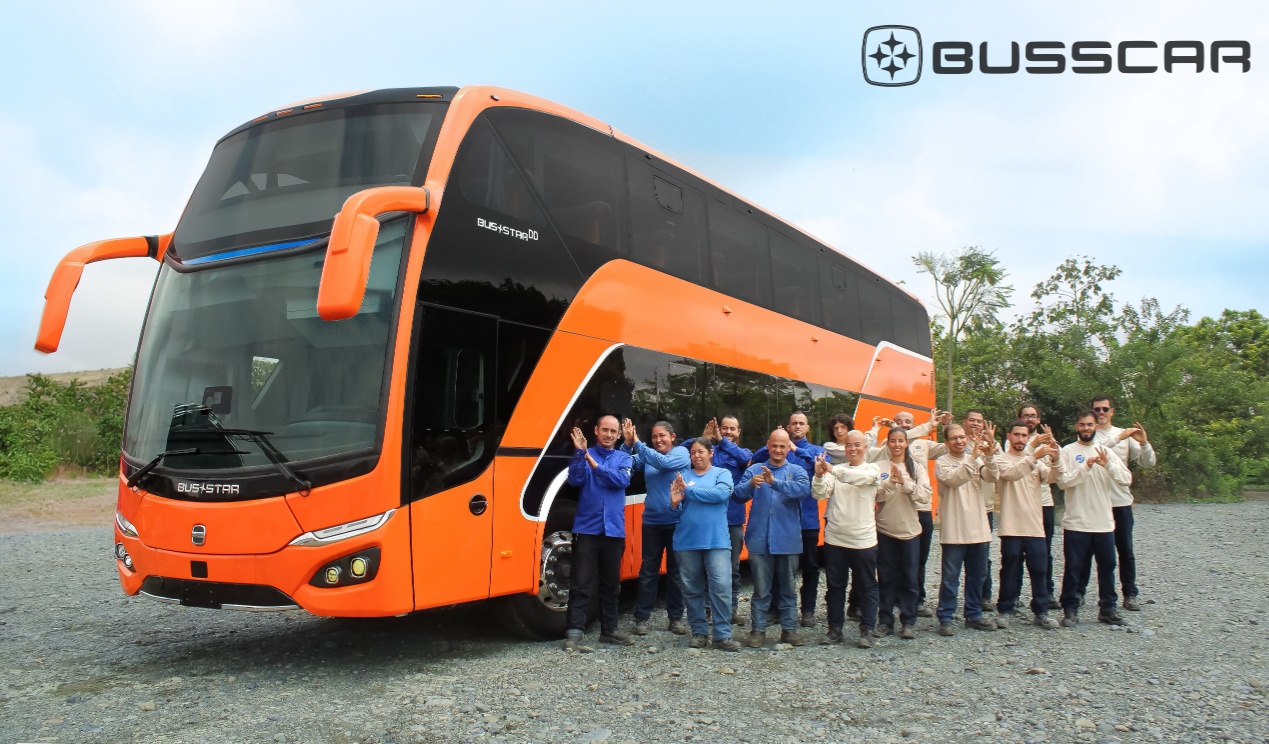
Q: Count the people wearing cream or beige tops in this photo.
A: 10